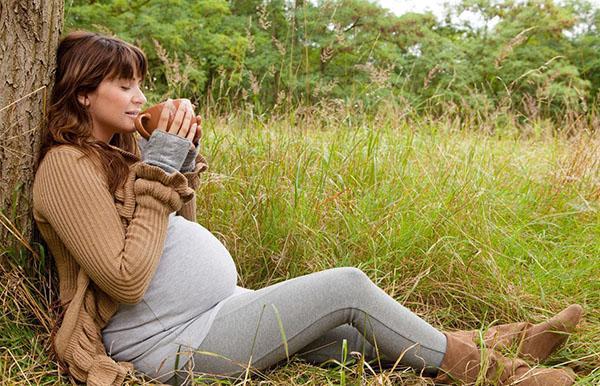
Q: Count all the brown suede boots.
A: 2